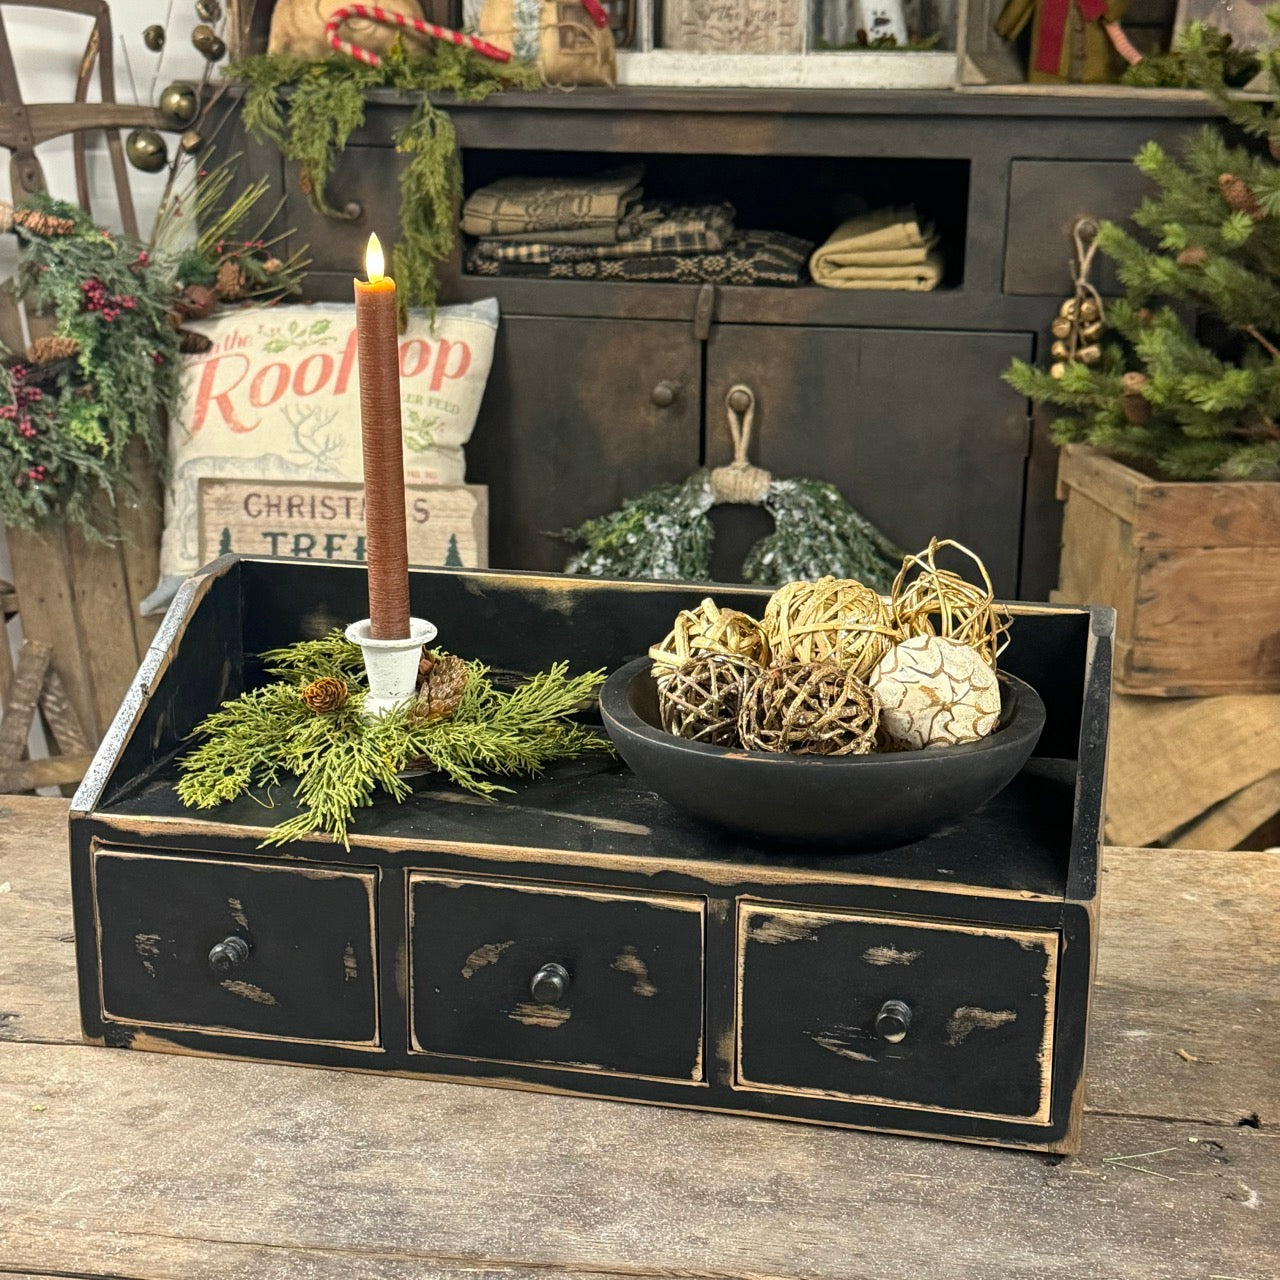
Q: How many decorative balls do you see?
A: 6